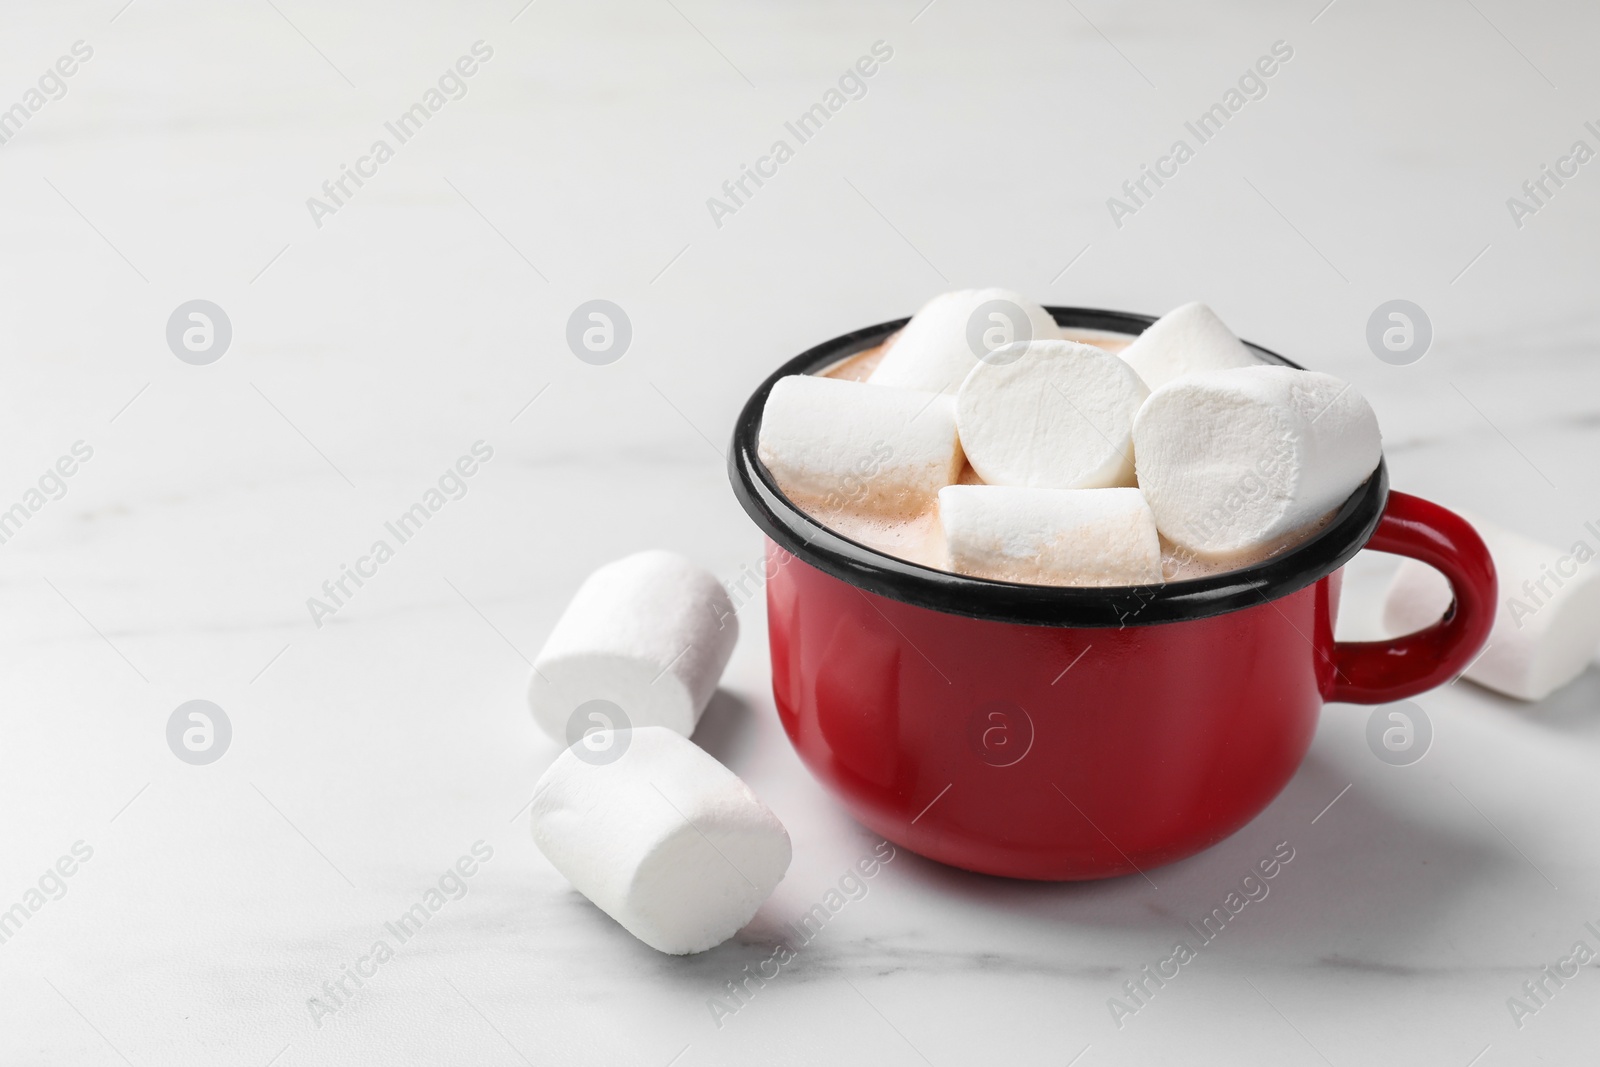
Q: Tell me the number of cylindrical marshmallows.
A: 9